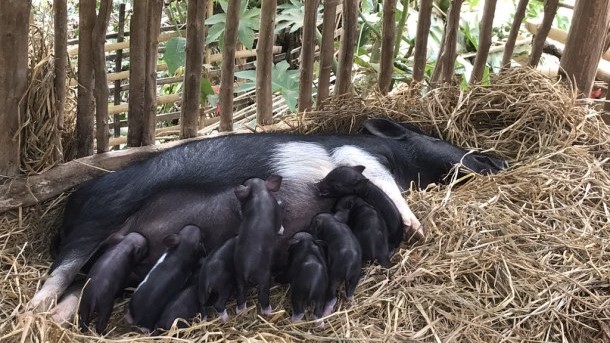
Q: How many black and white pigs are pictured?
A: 2